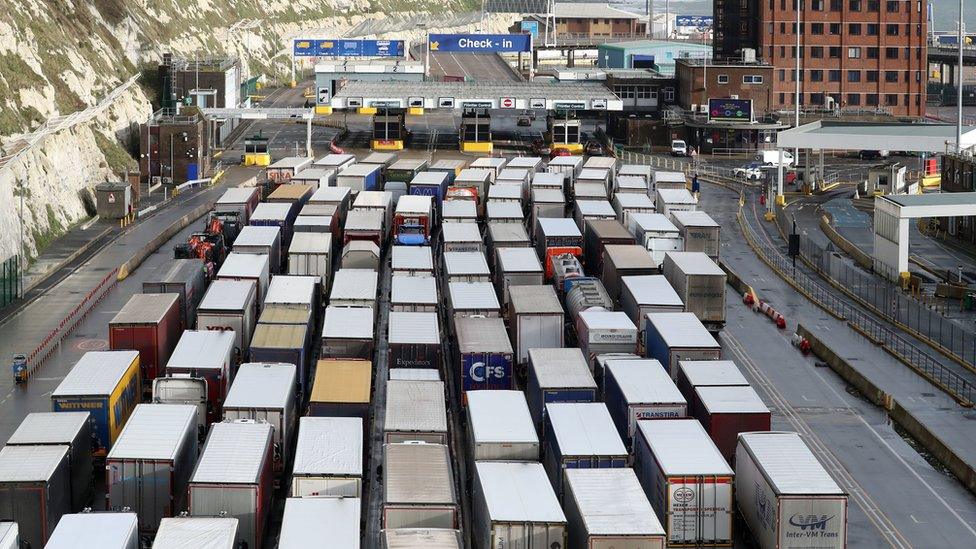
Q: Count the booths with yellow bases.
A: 4